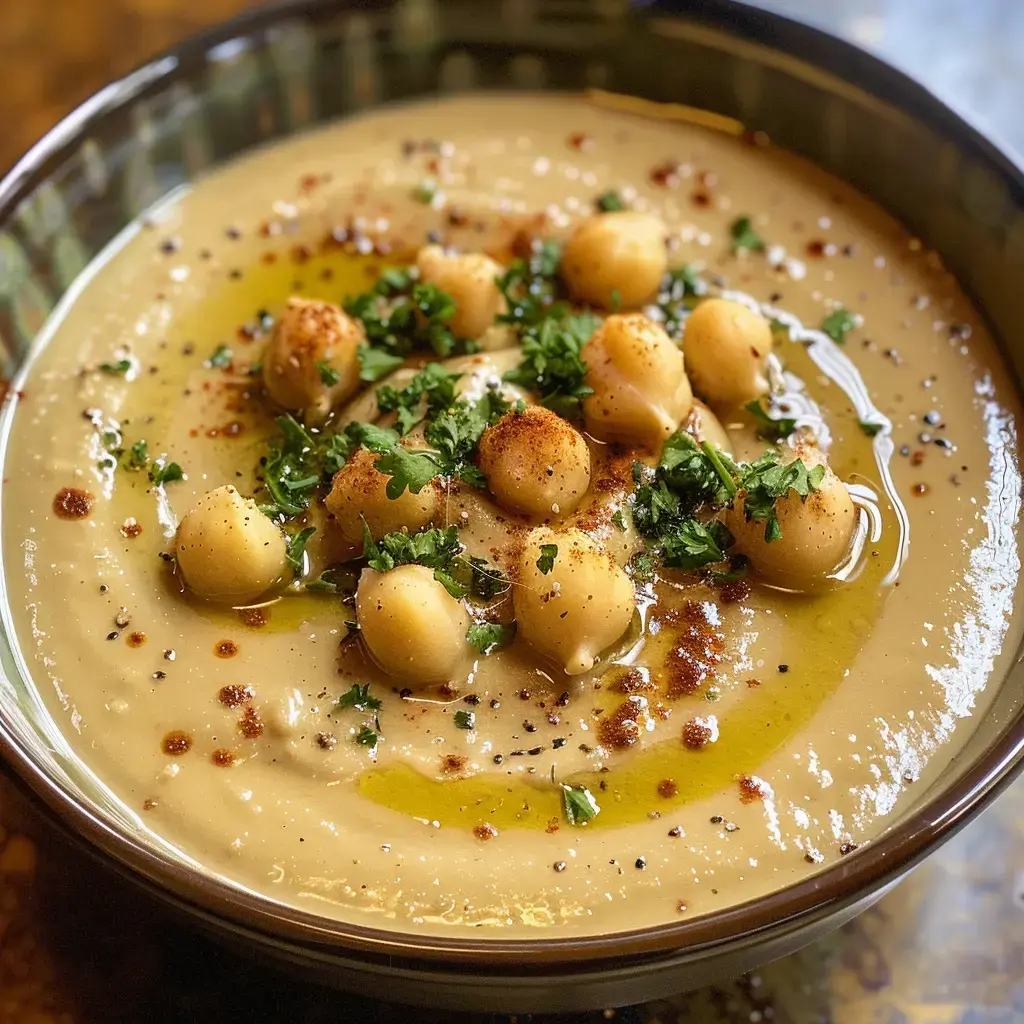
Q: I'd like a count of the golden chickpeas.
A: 11